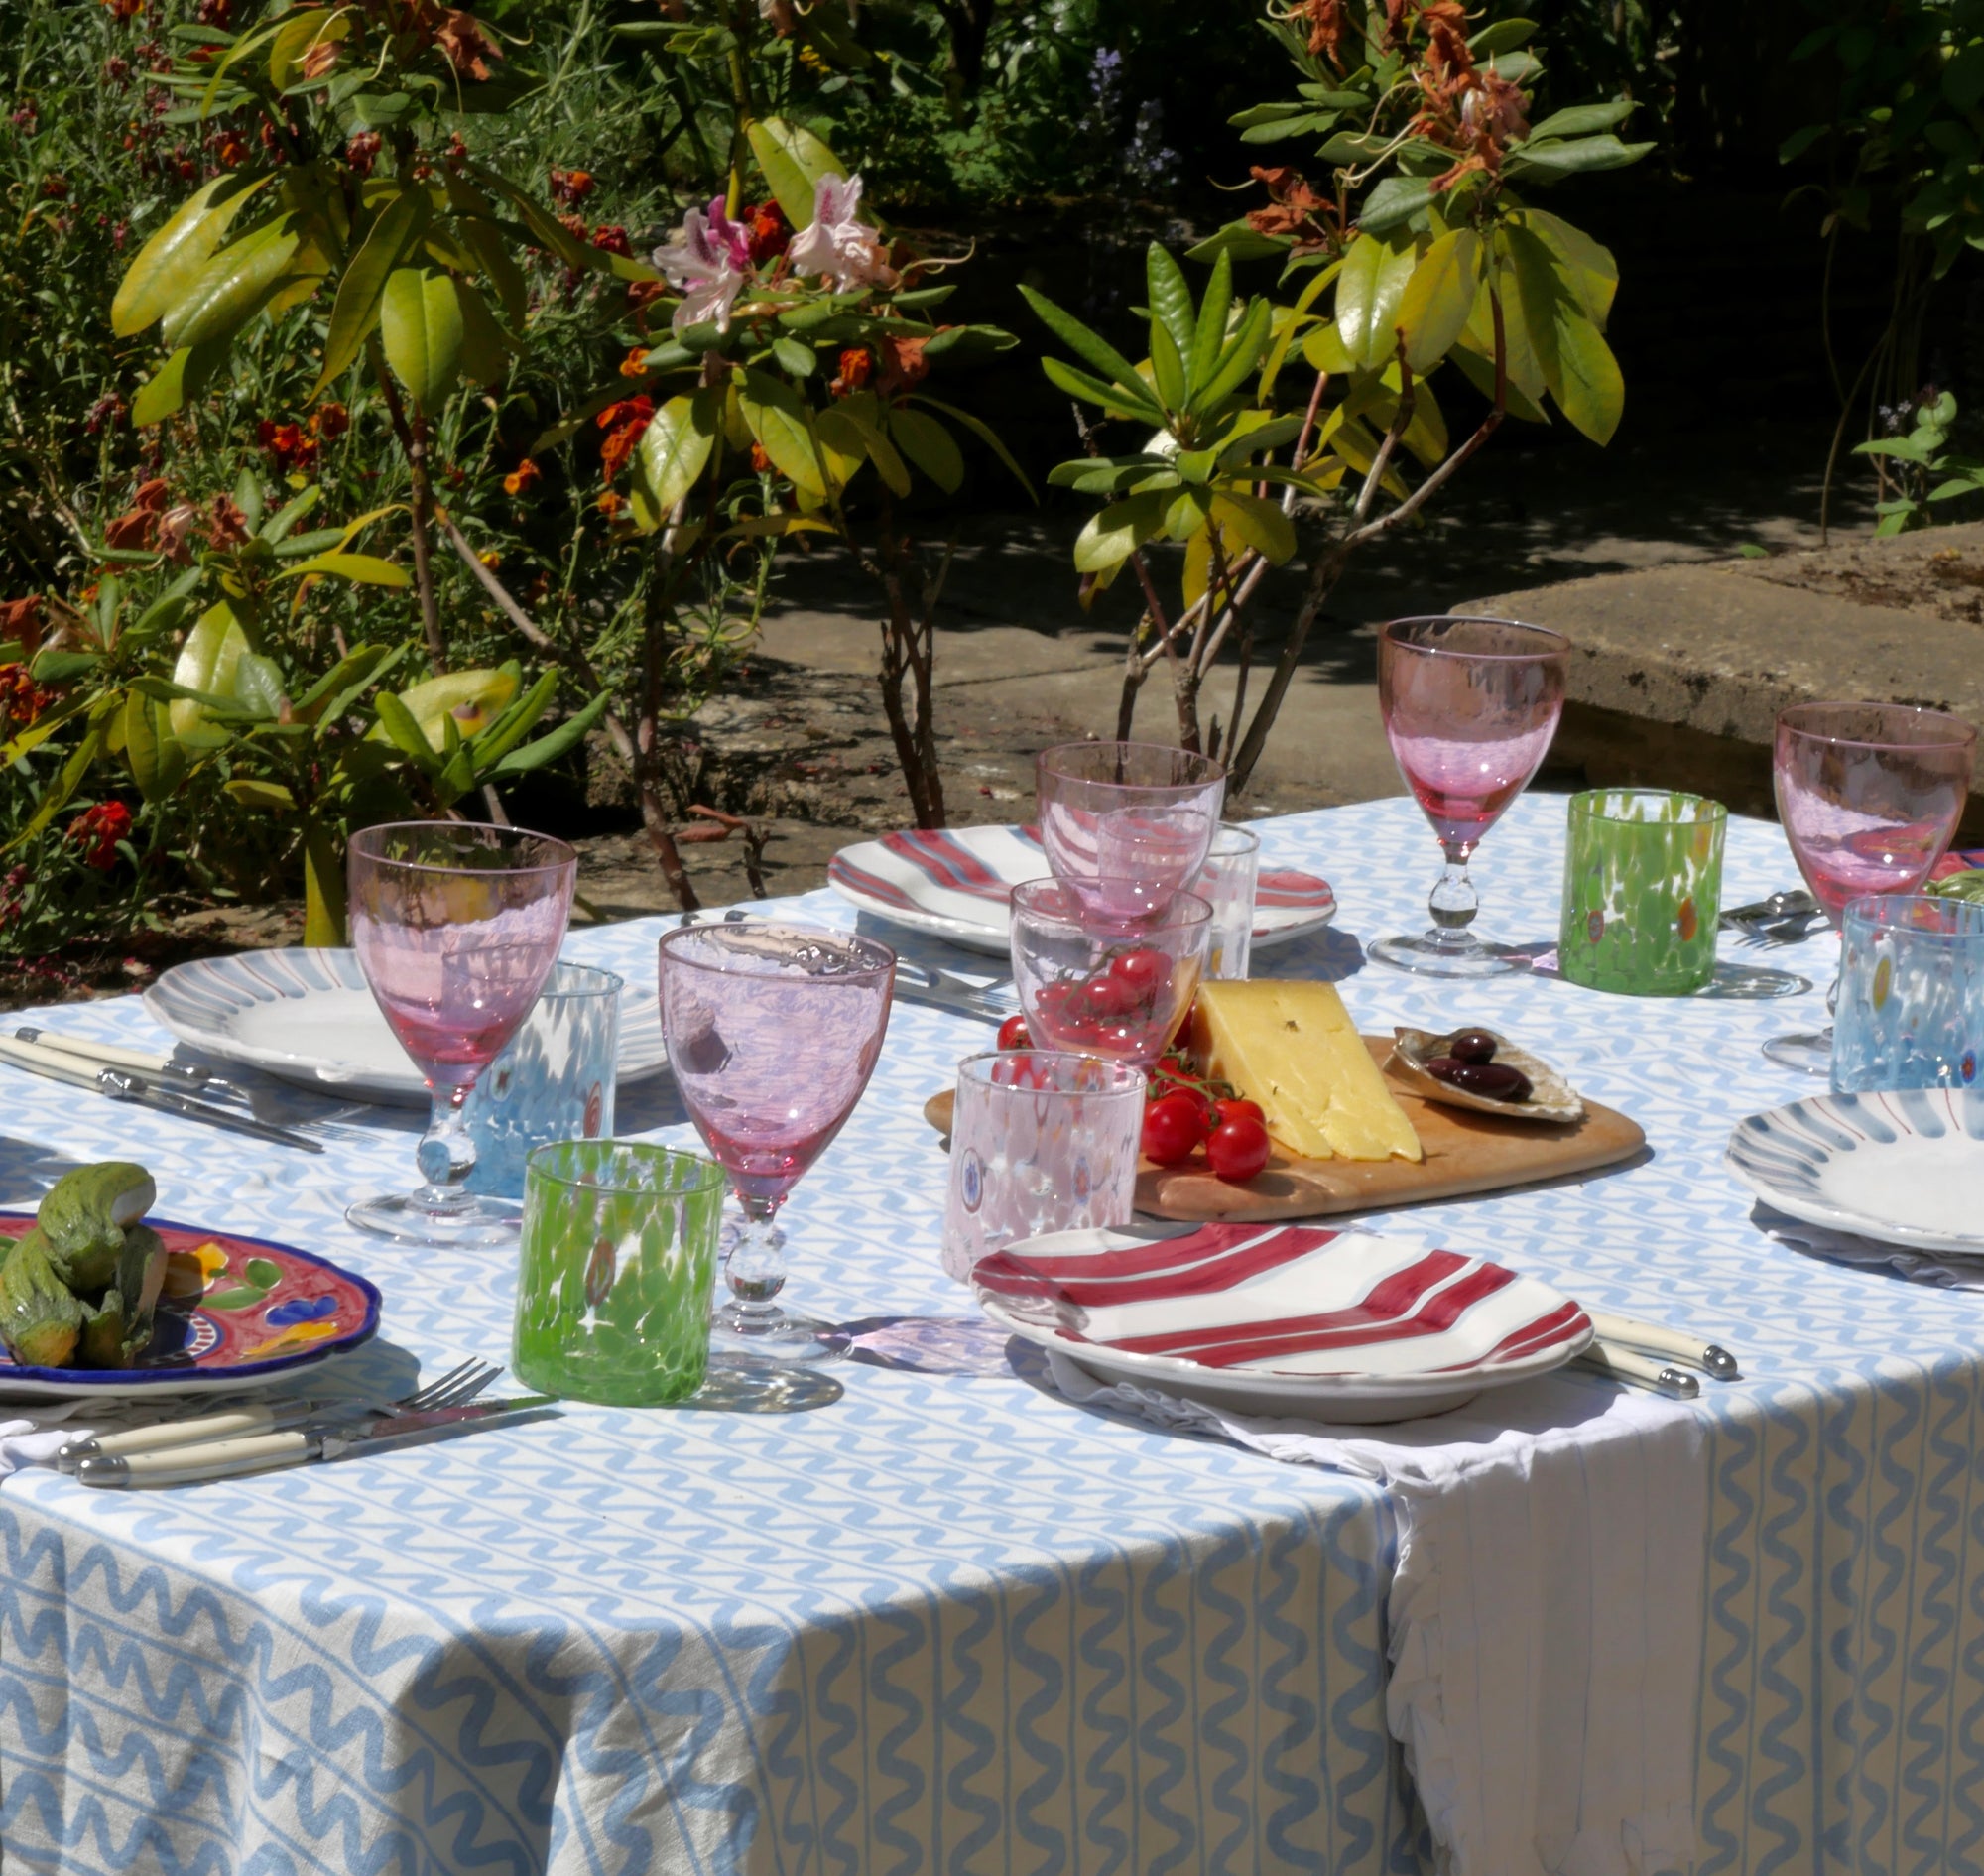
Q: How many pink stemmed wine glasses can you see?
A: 6